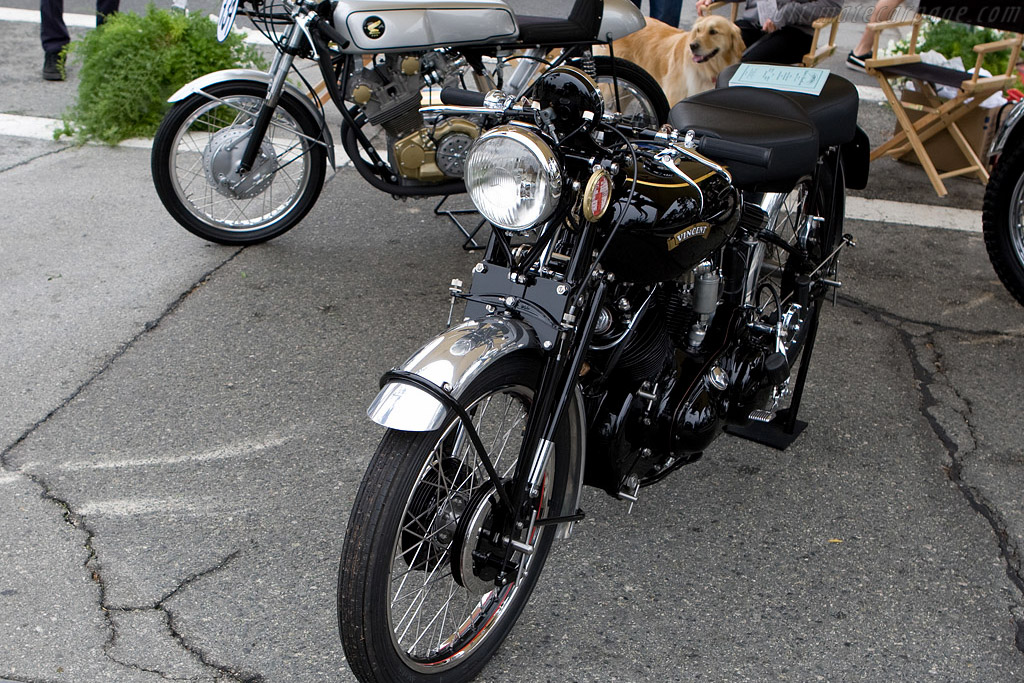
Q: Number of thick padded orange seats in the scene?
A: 0